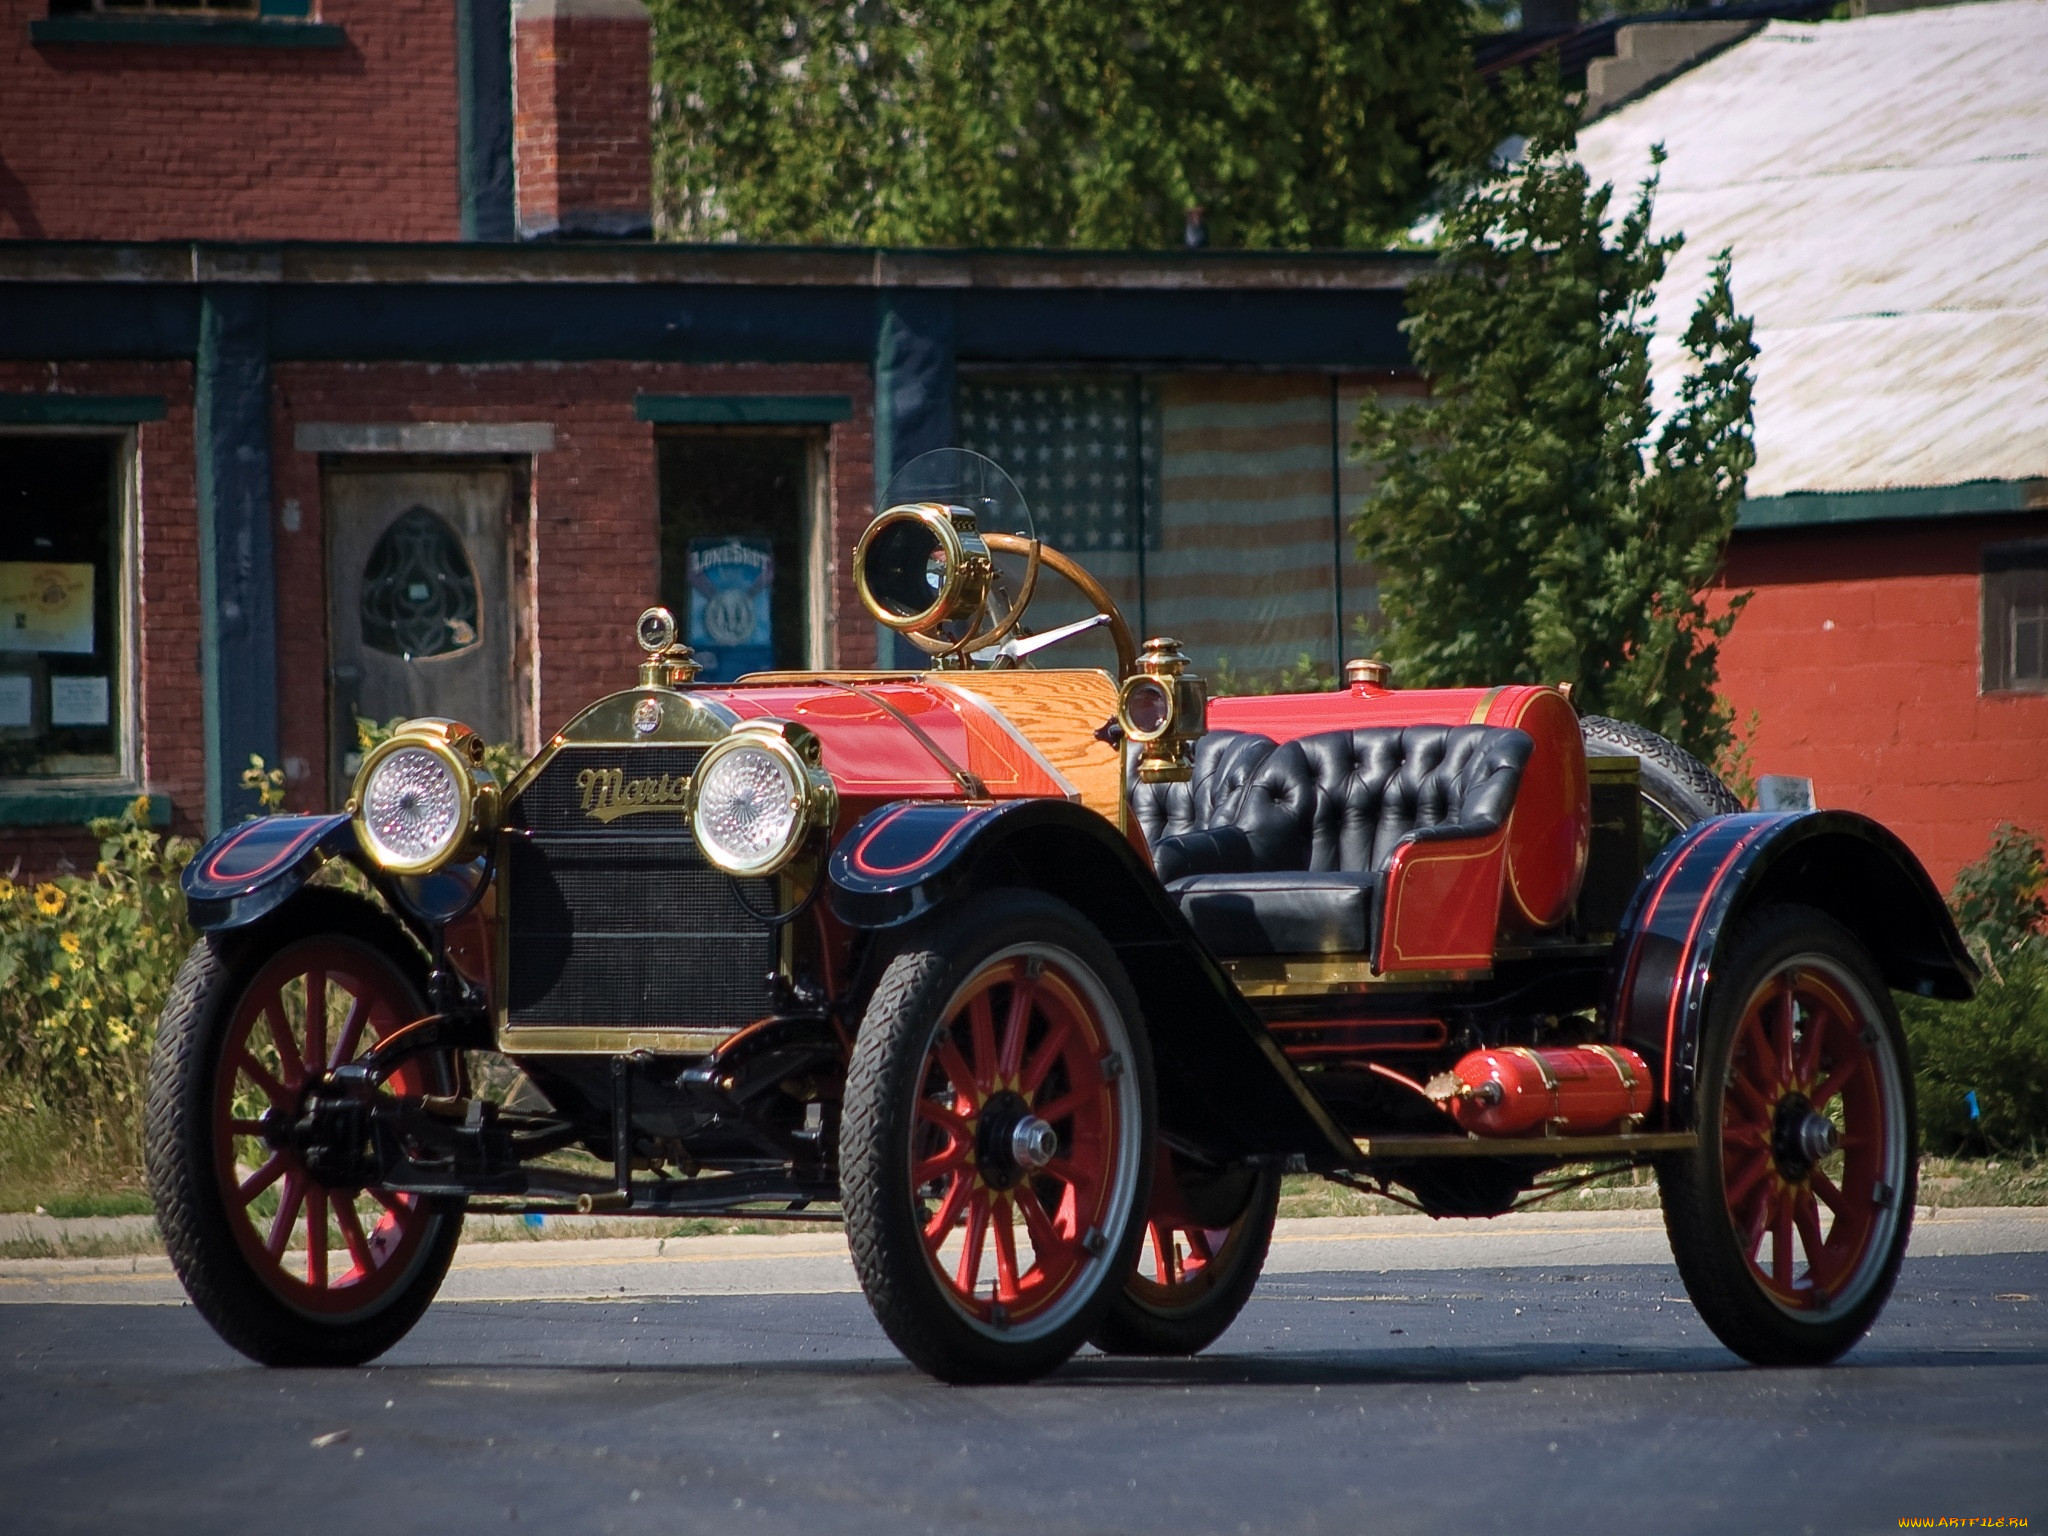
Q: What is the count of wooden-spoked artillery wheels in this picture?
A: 4